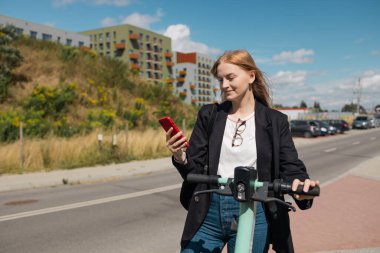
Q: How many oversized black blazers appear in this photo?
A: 1